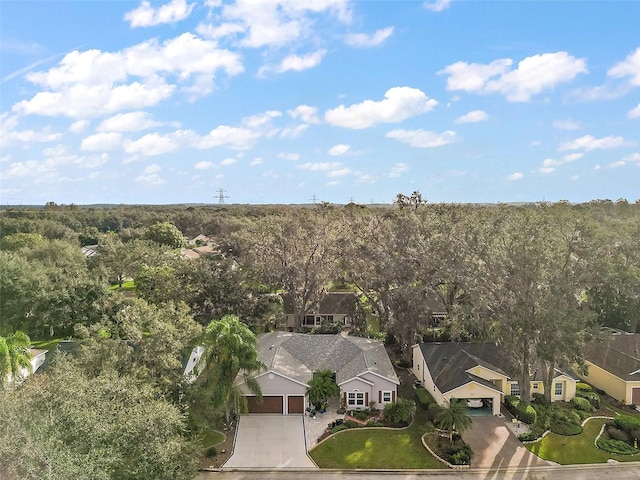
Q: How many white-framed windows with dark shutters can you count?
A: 2